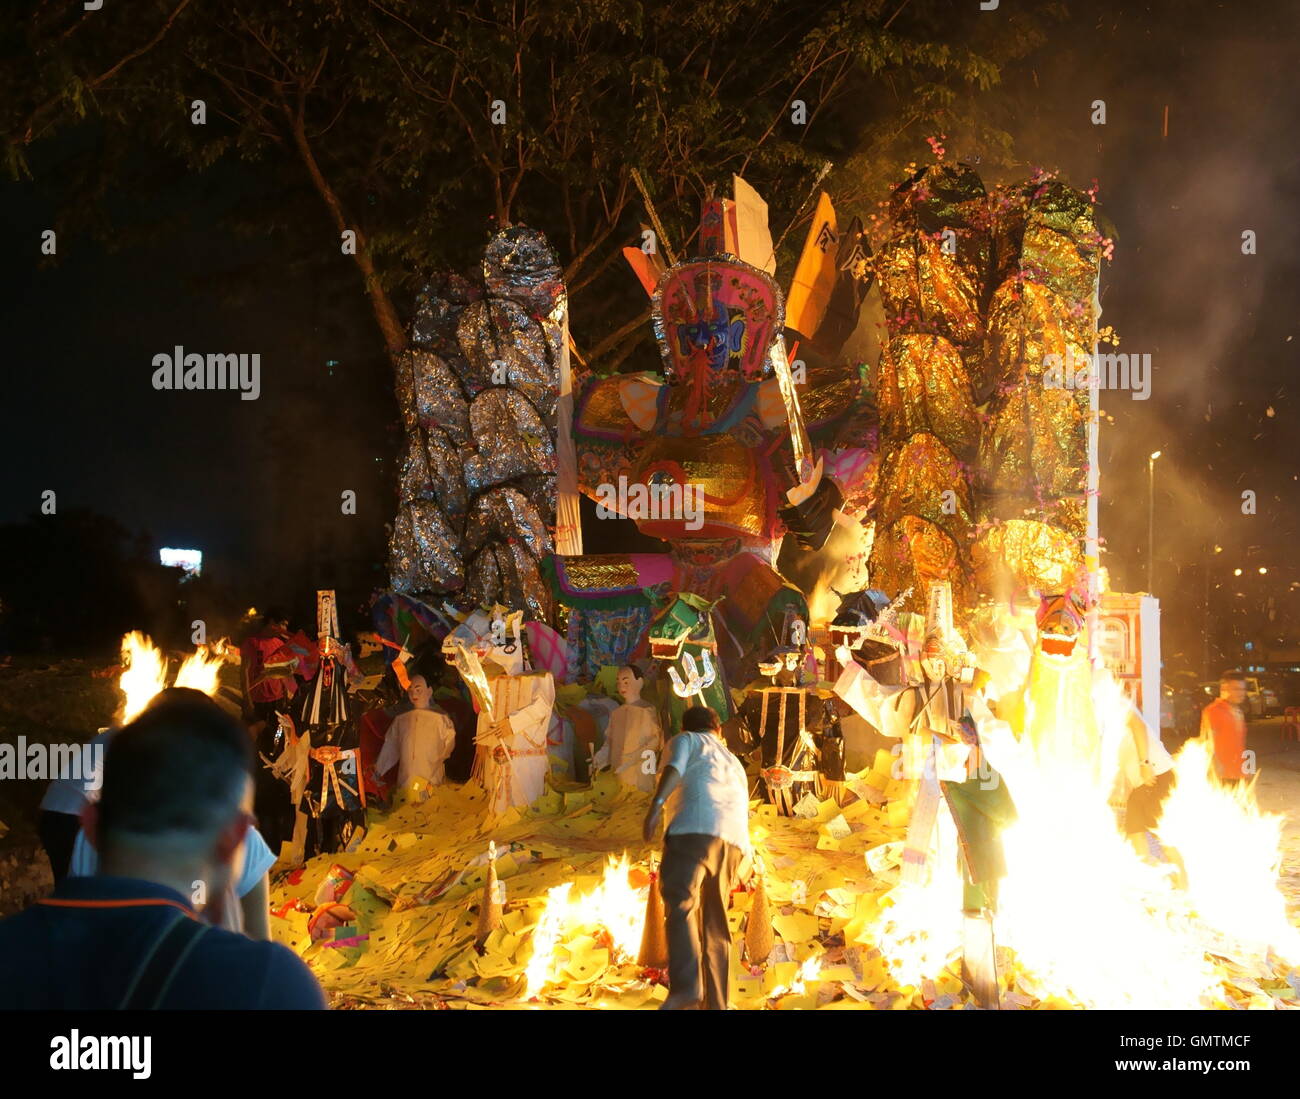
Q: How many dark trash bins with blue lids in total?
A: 0